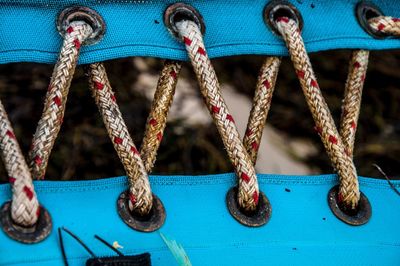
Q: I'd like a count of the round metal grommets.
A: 8